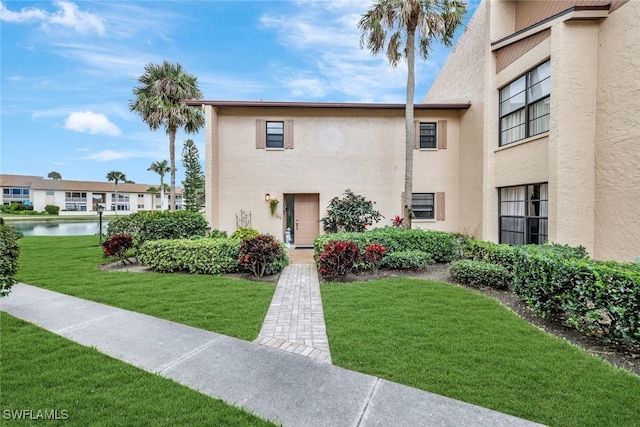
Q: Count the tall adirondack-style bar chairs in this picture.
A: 0